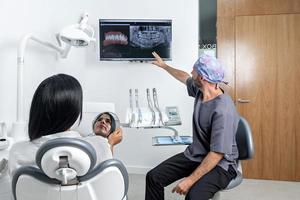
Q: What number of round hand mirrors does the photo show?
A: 1